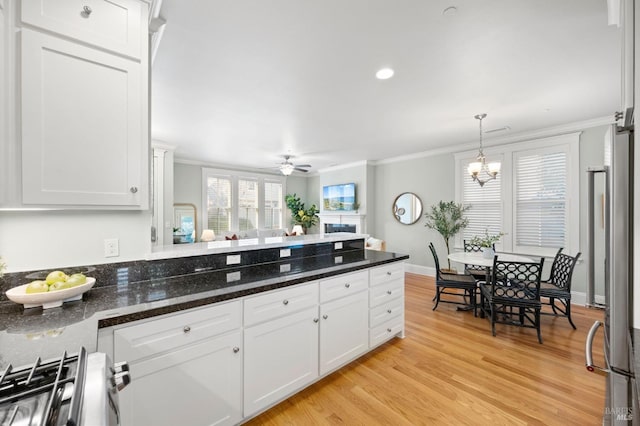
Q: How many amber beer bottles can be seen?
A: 0